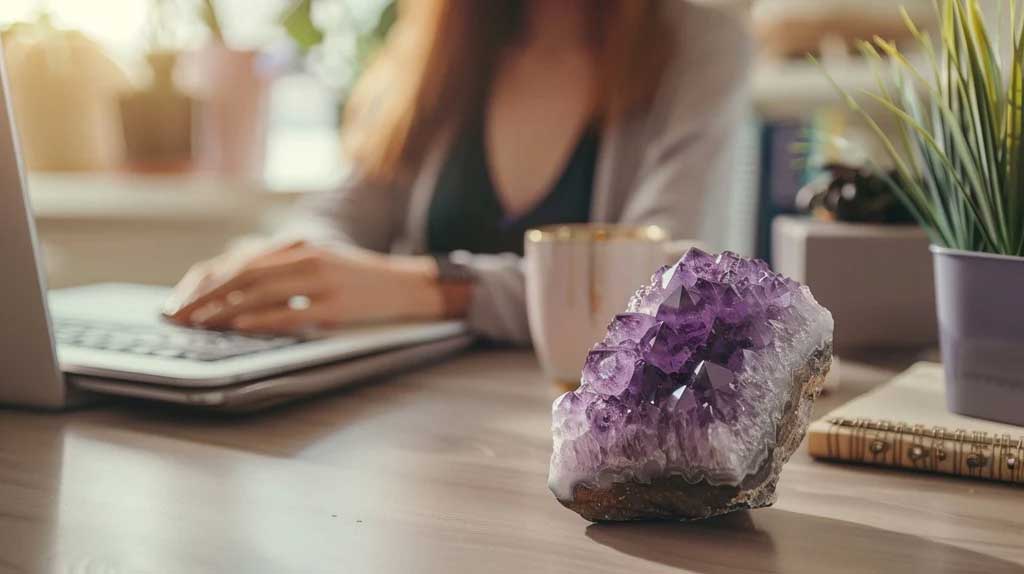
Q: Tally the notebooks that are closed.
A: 1